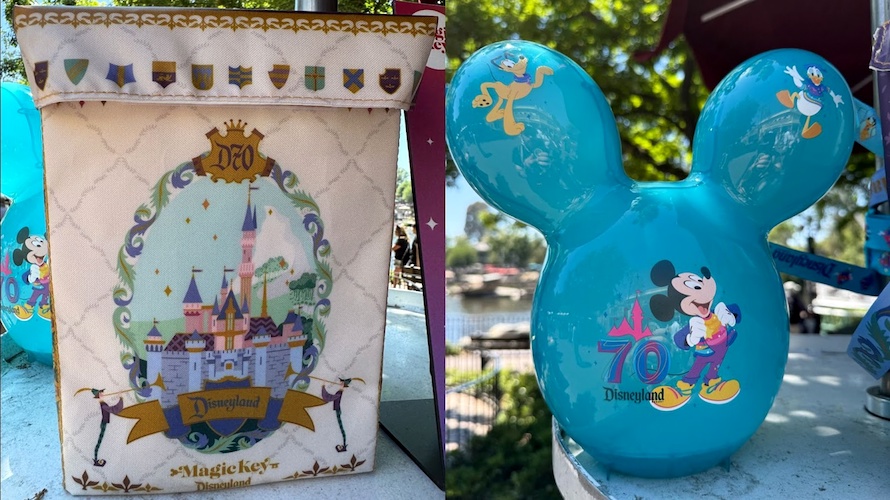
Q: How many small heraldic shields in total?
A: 10